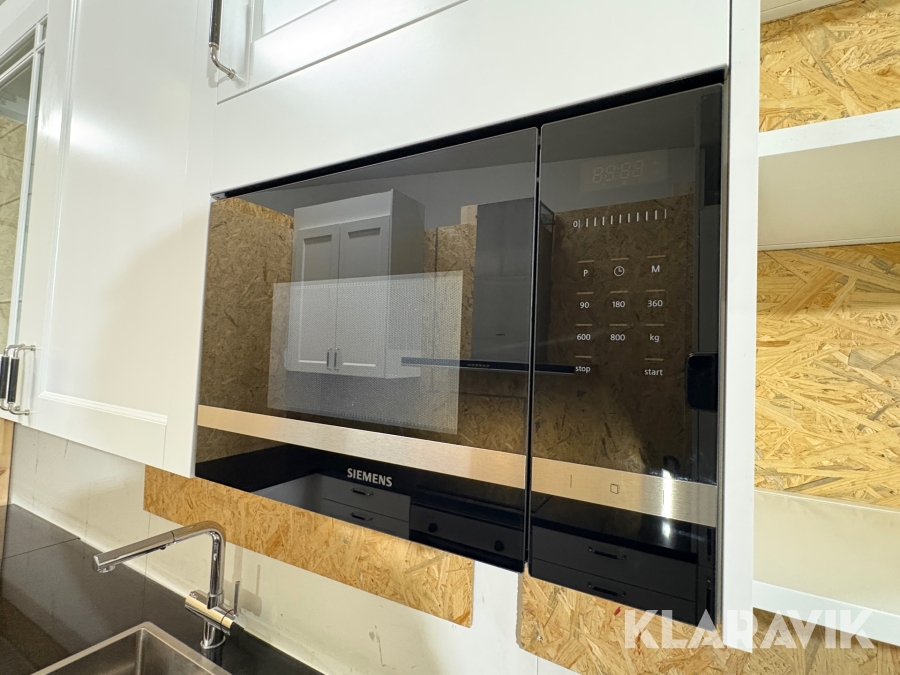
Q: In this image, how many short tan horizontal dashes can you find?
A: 11